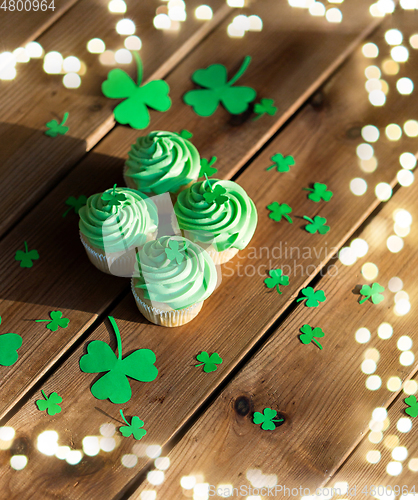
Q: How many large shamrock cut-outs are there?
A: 4